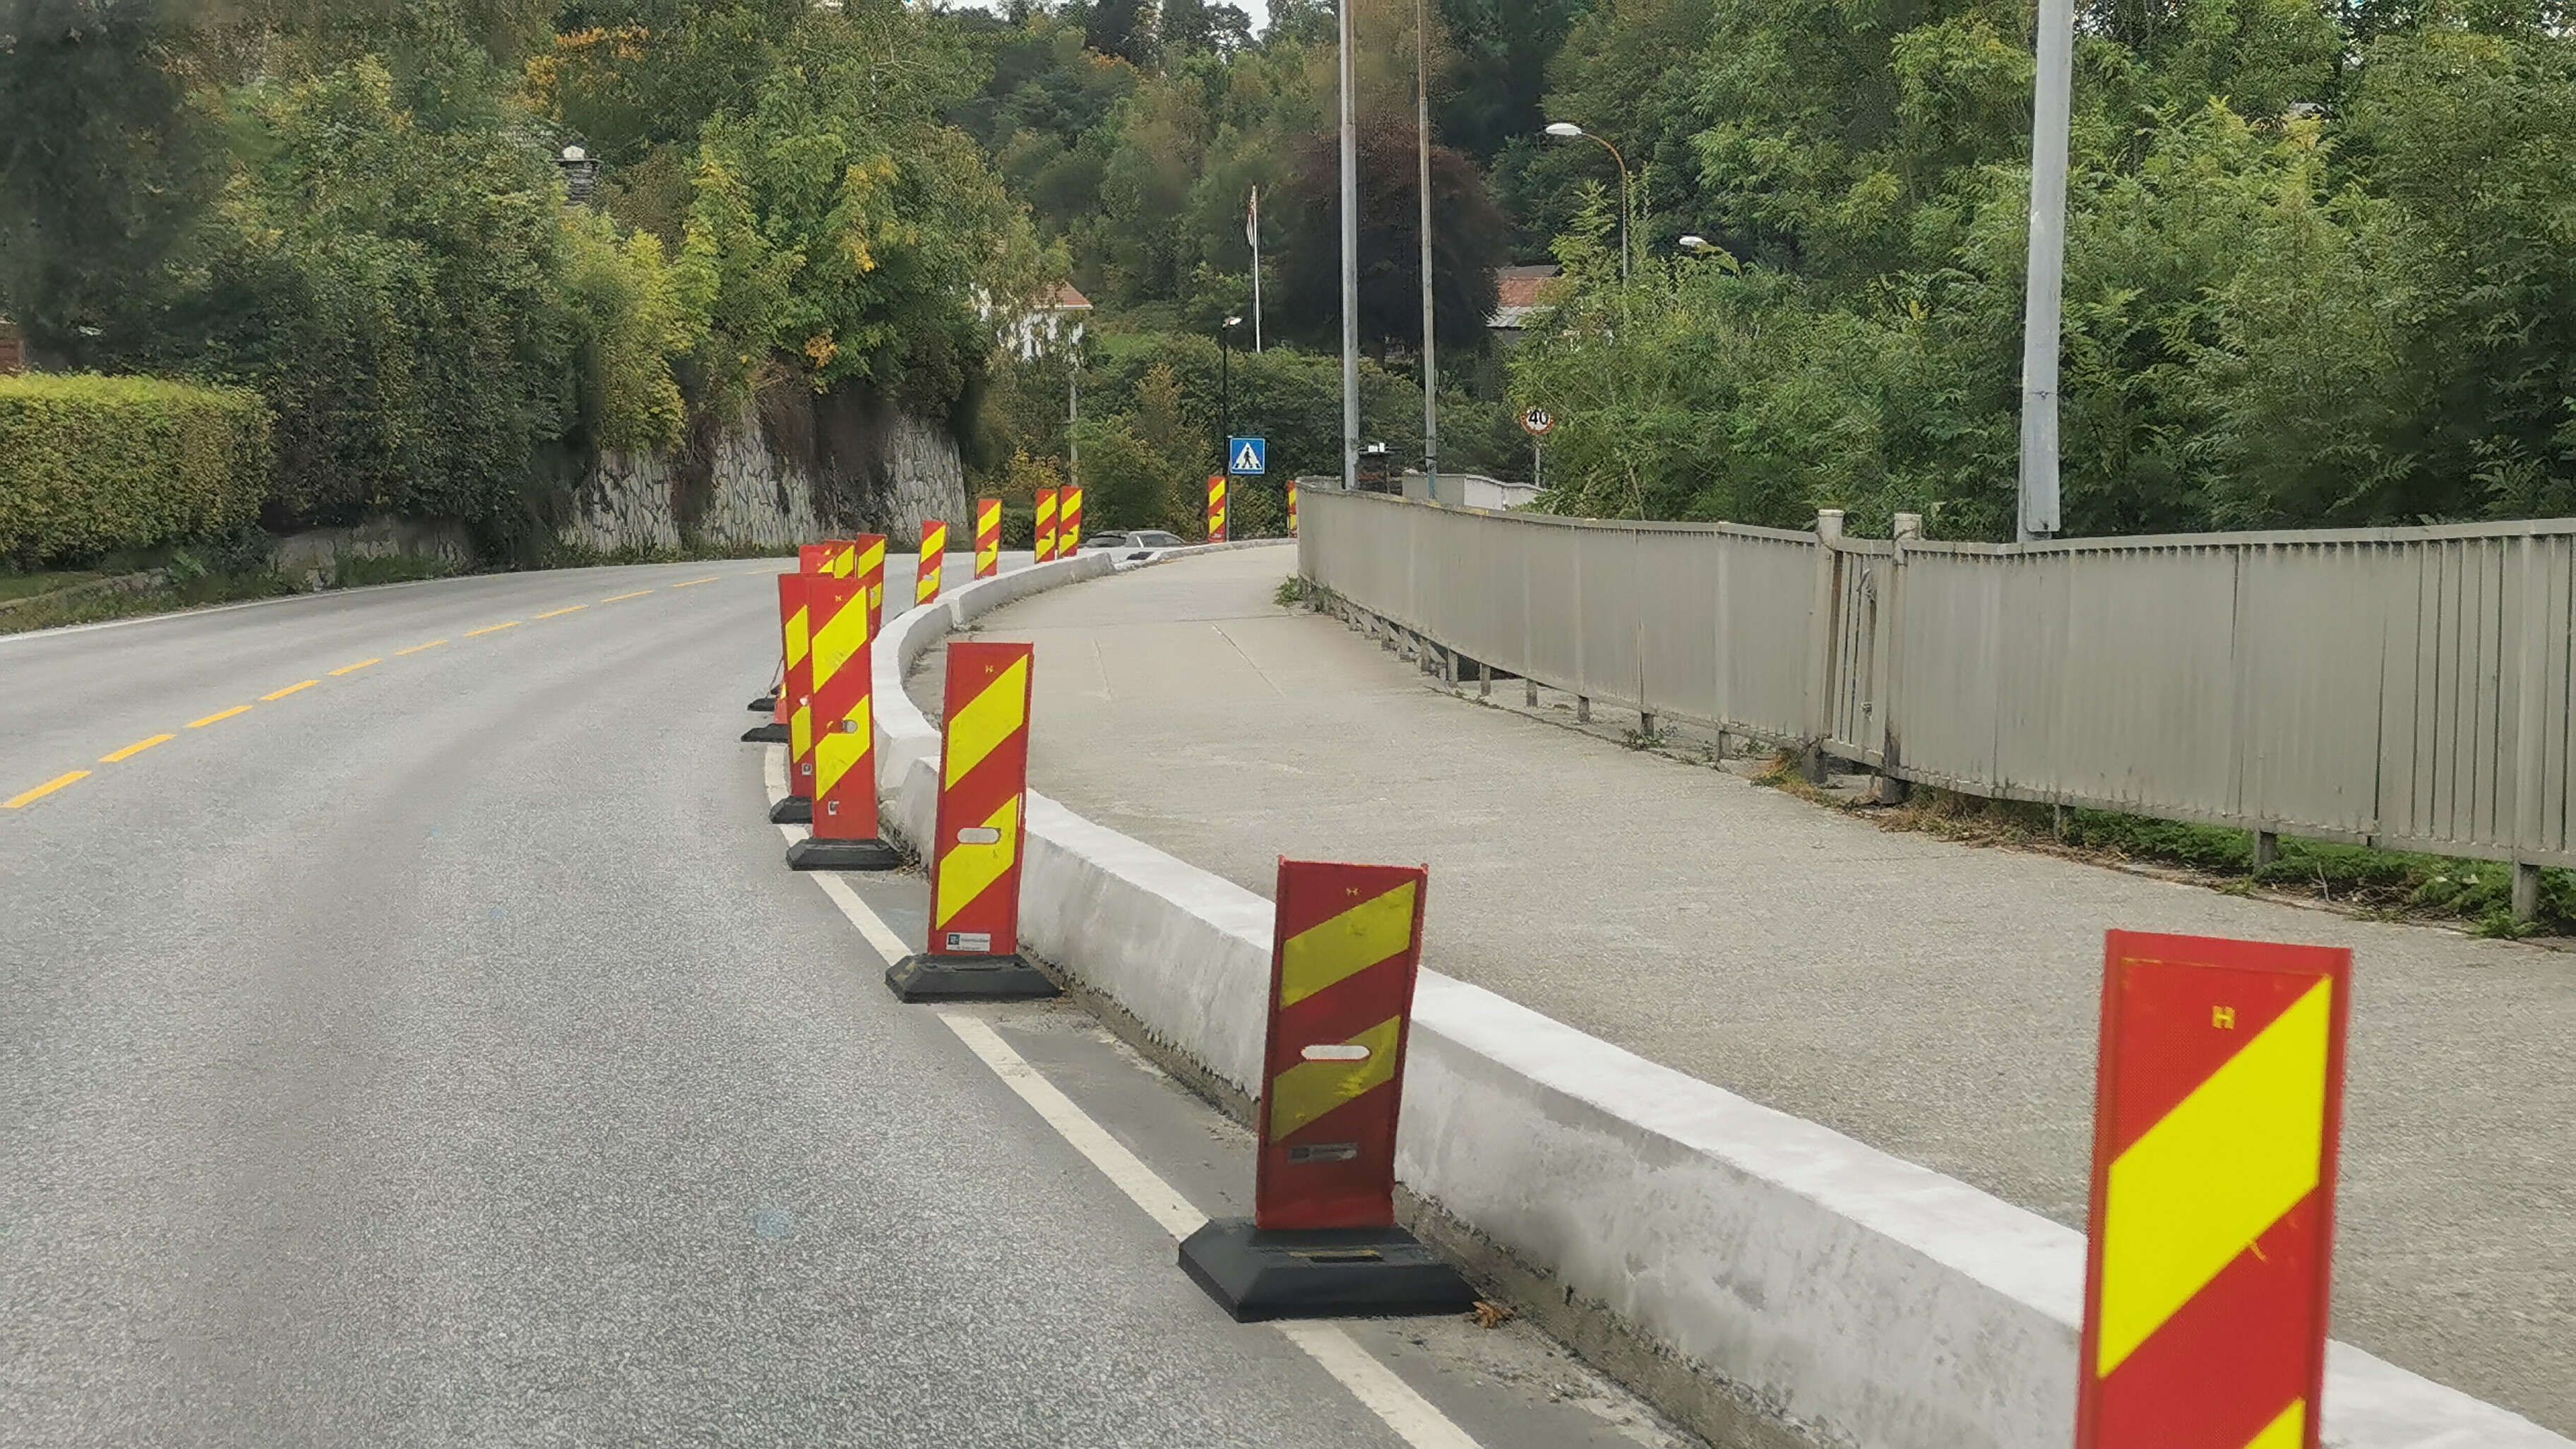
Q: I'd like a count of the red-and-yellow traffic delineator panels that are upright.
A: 14